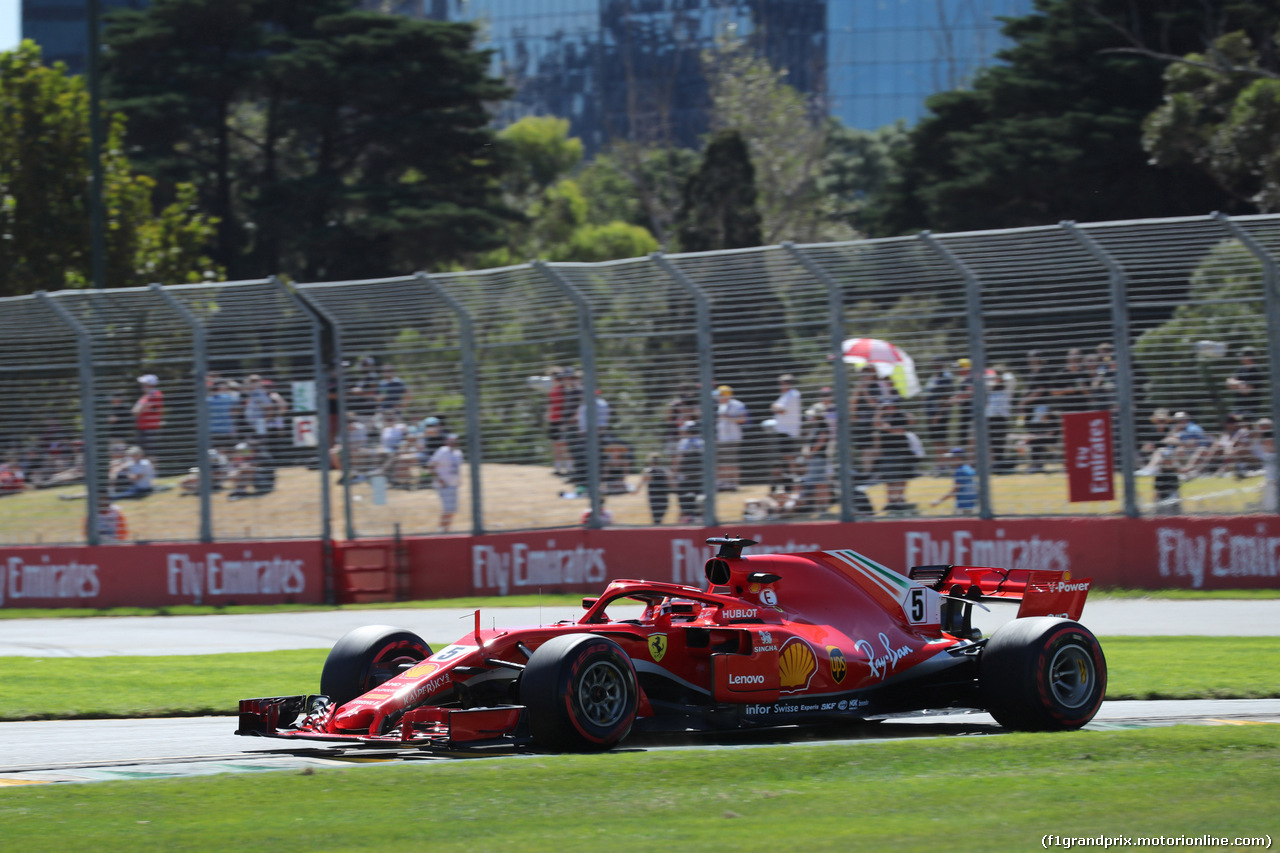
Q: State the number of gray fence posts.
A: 11